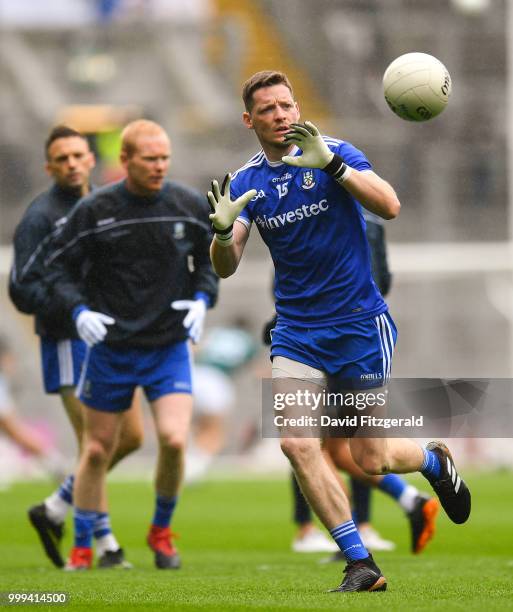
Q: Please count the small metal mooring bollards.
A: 0